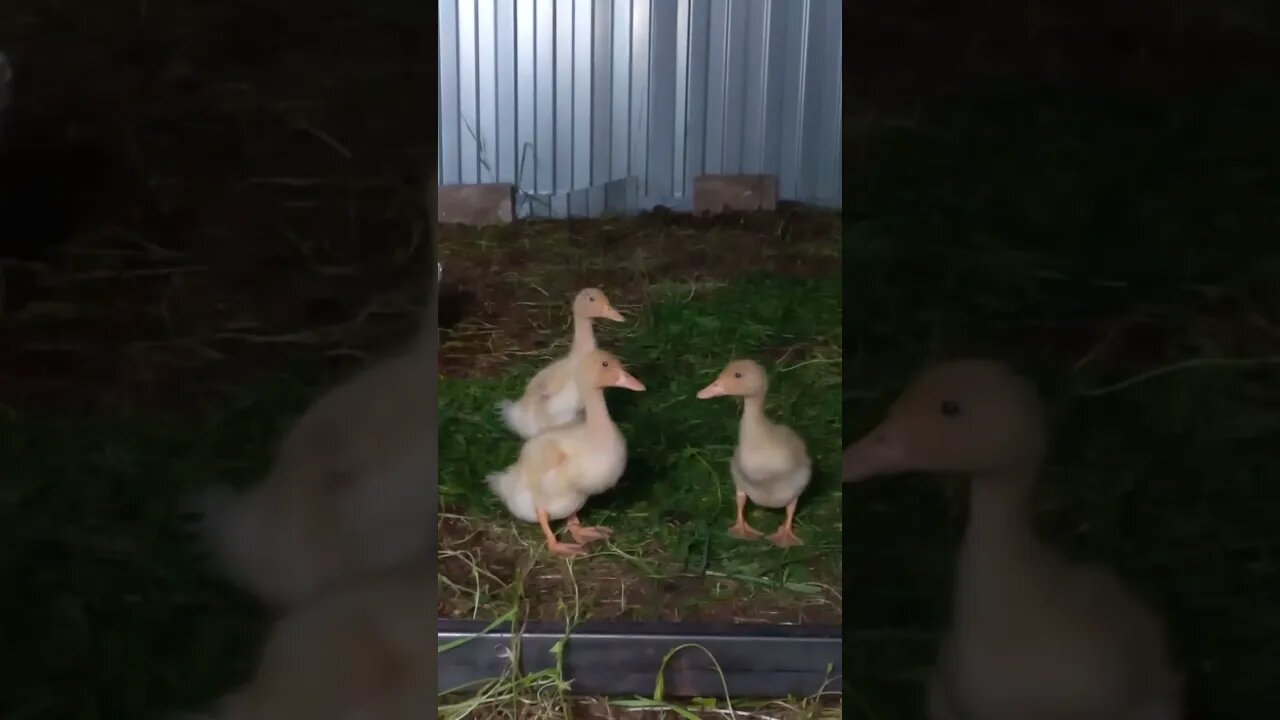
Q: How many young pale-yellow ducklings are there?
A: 3